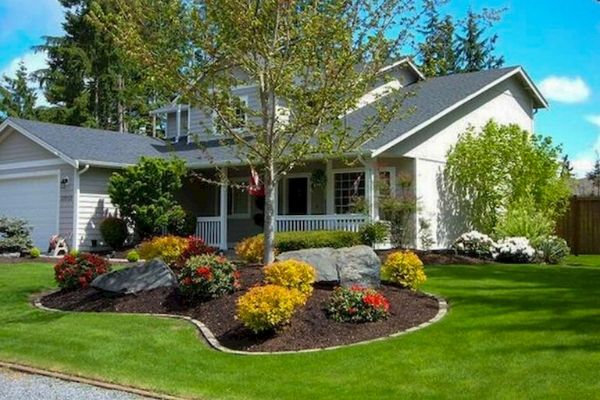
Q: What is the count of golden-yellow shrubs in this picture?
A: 5